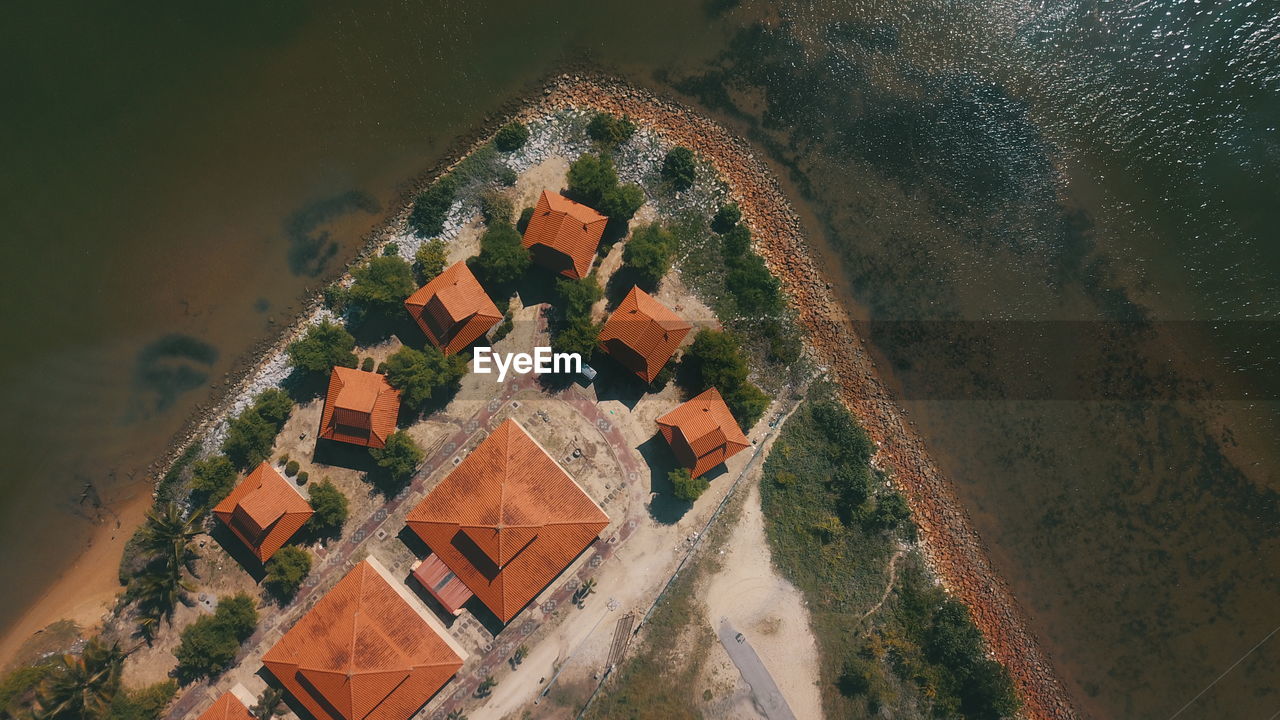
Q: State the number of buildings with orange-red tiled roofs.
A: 9